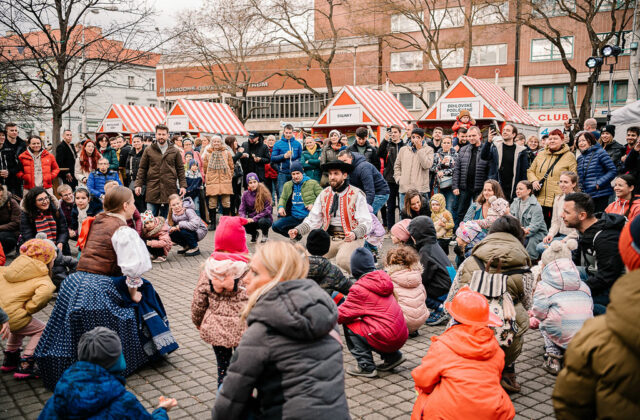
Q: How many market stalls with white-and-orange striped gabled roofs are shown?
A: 4